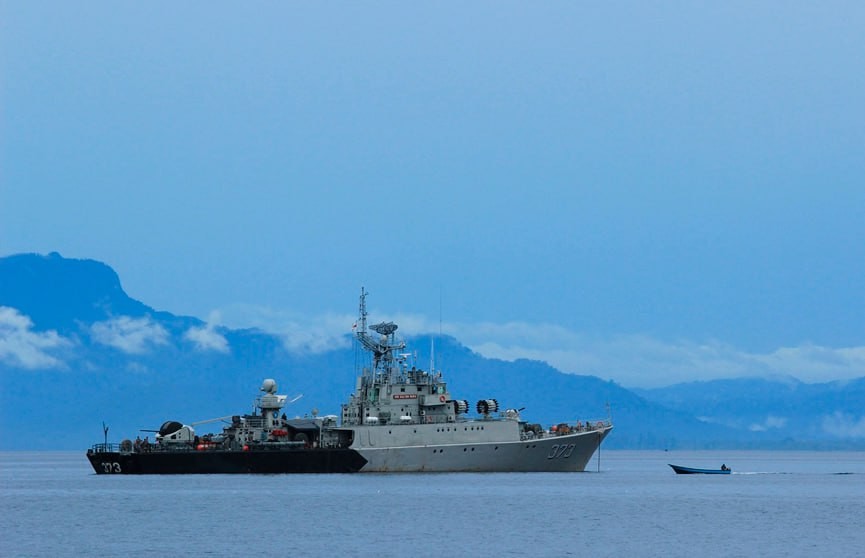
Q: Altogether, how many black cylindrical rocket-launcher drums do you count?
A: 2